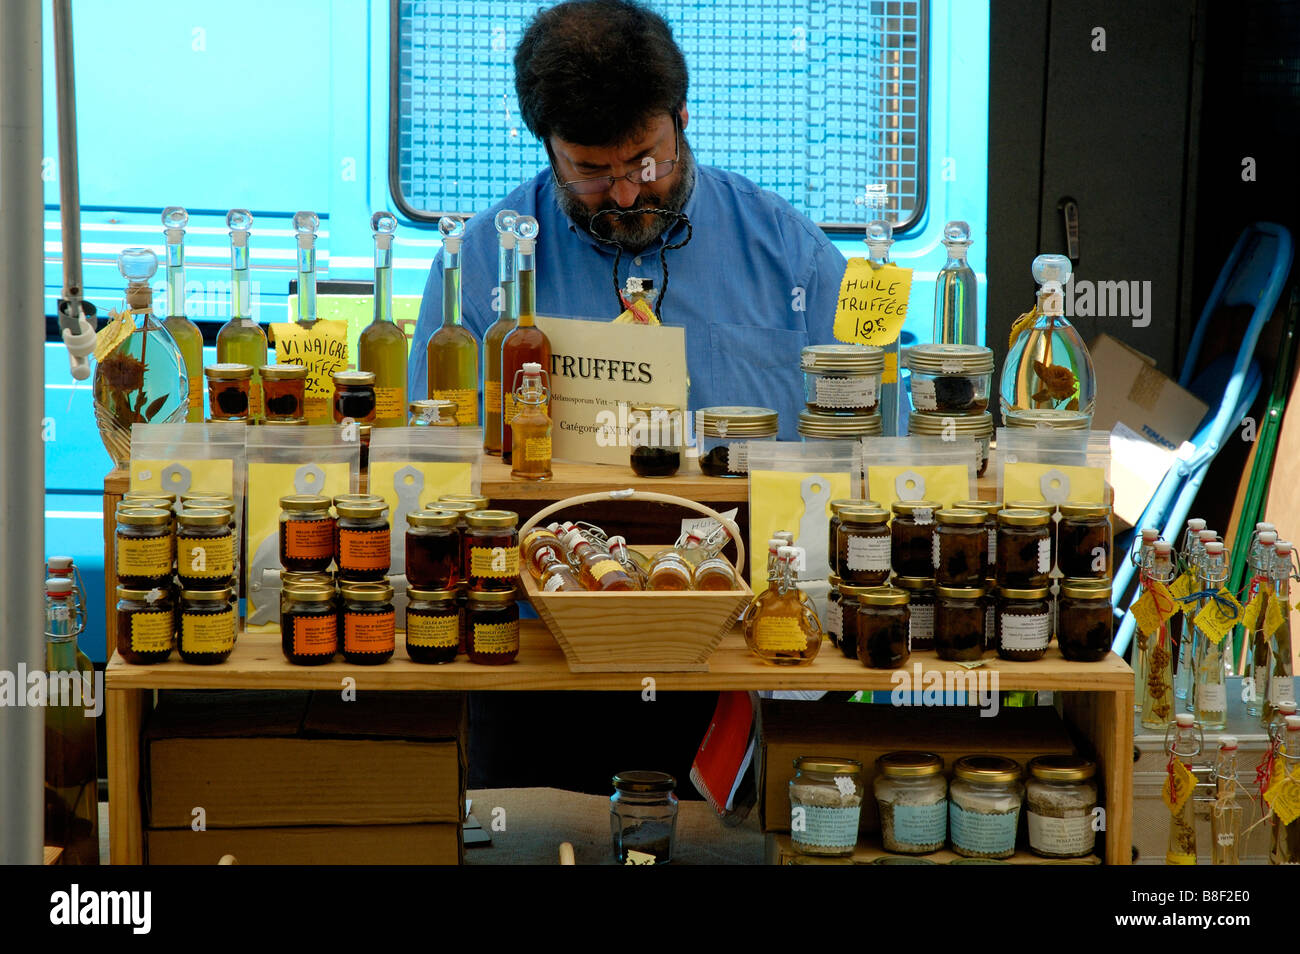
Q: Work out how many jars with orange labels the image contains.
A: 4